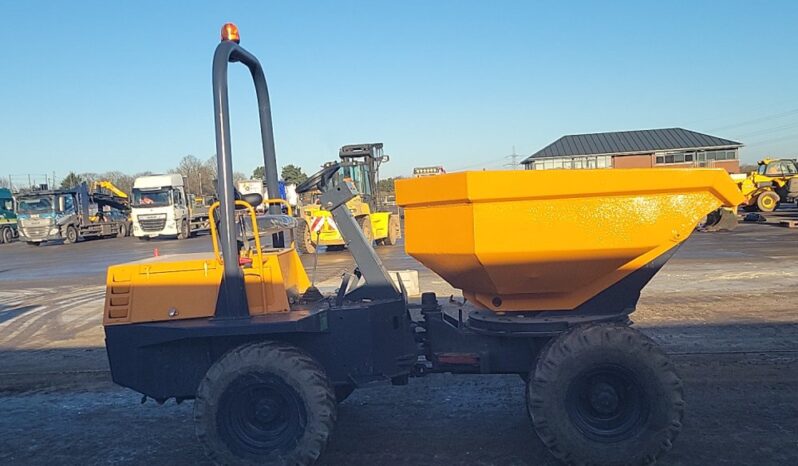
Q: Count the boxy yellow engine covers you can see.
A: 1